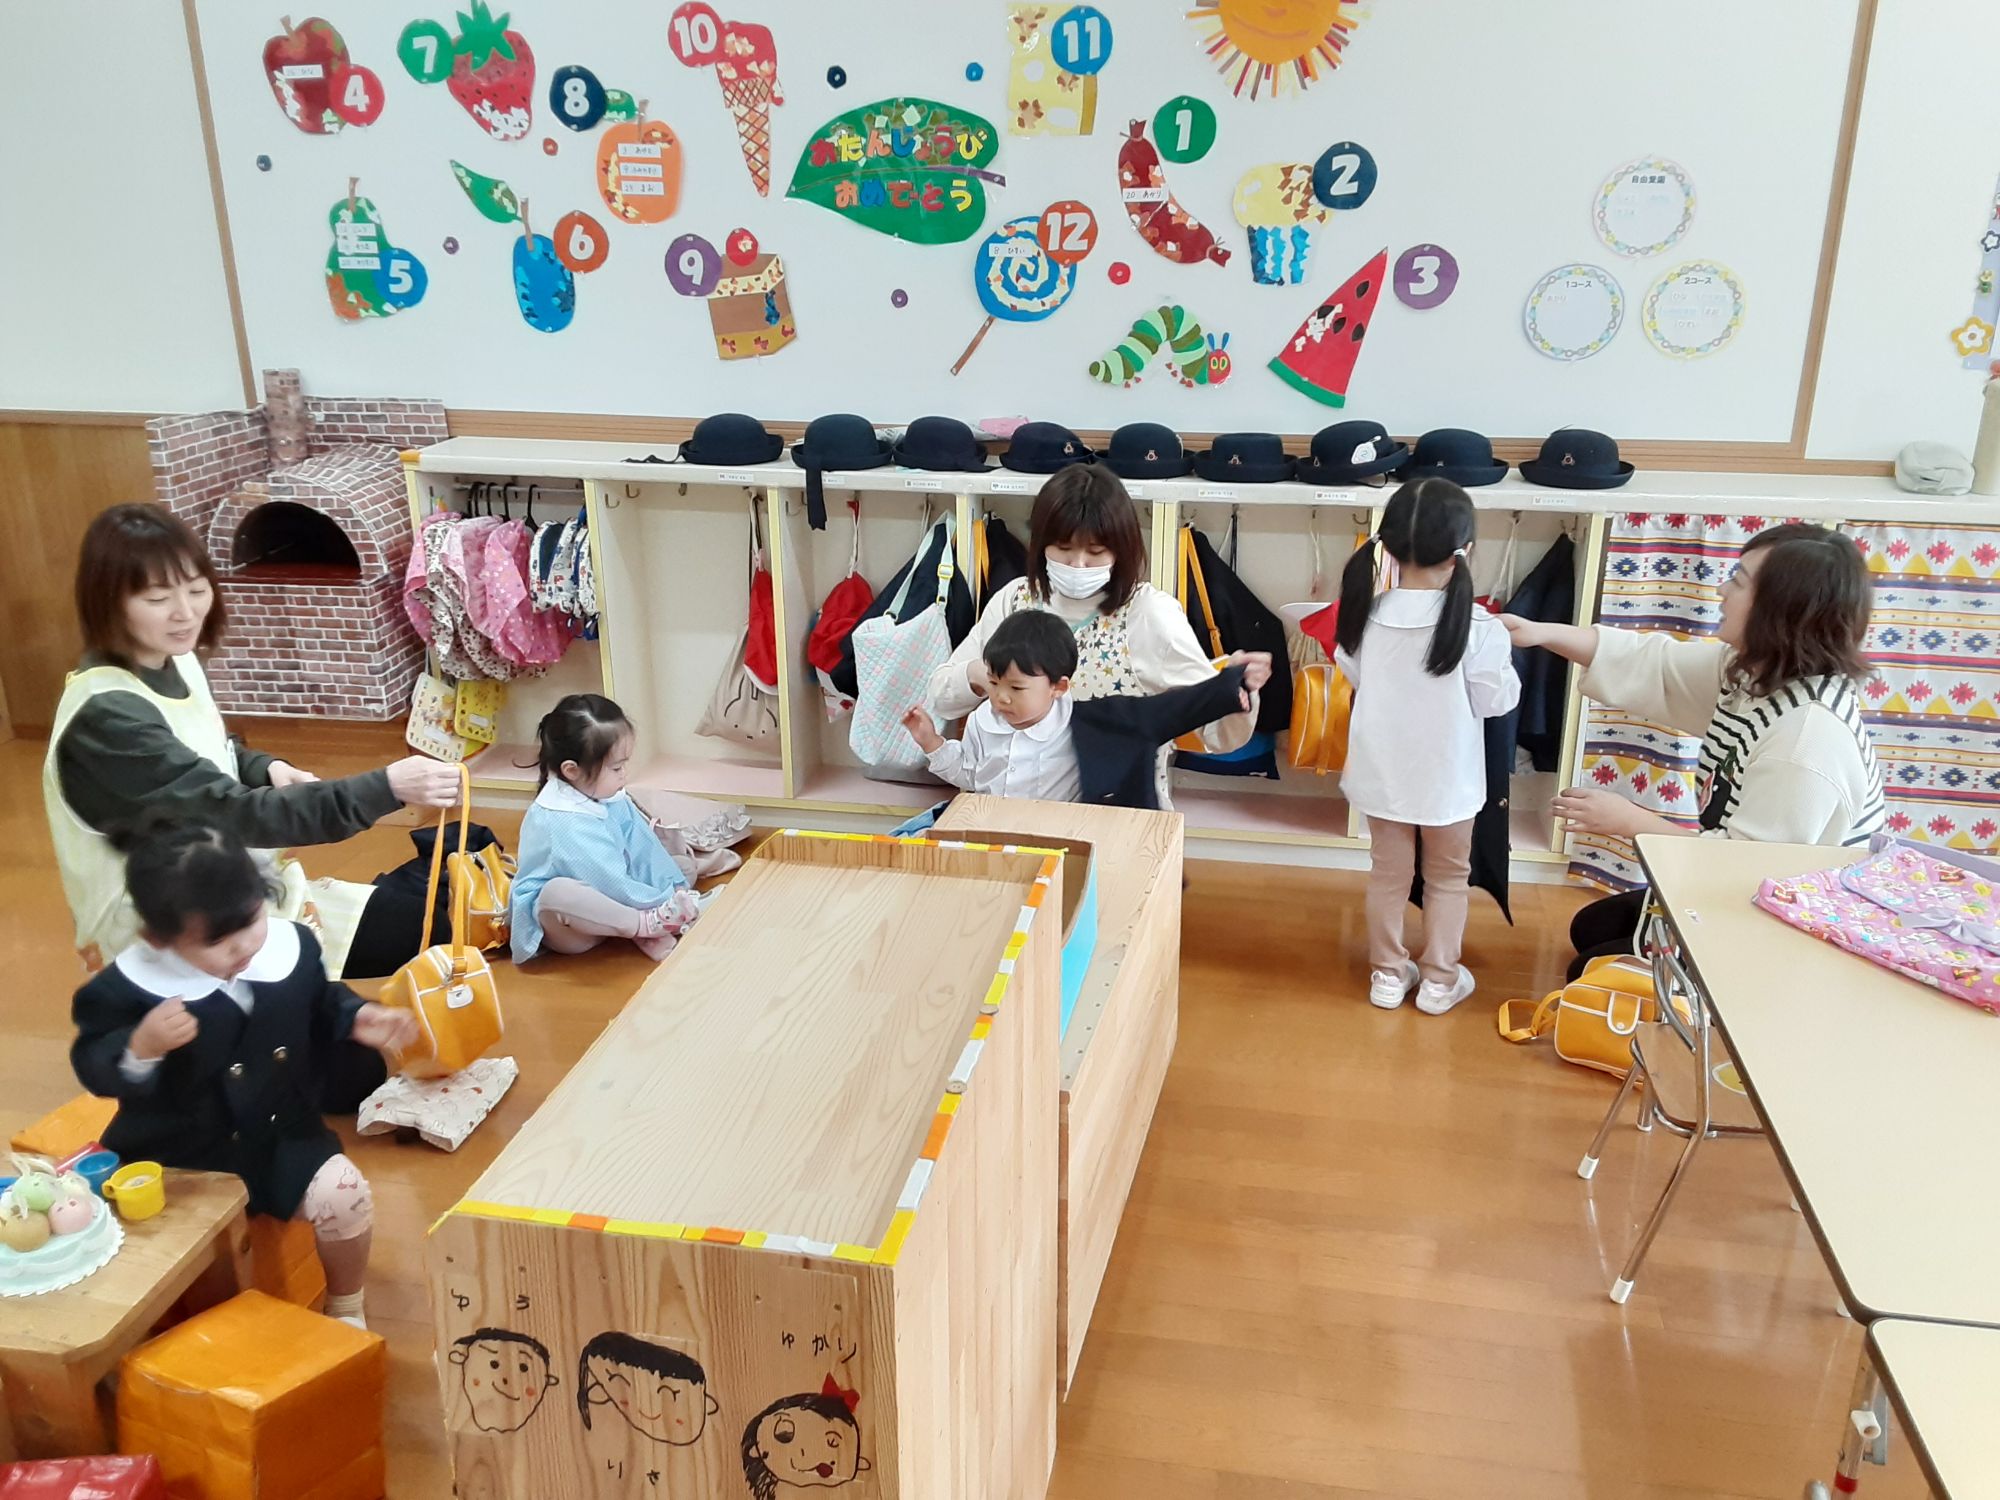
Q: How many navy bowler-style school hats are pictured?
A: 9